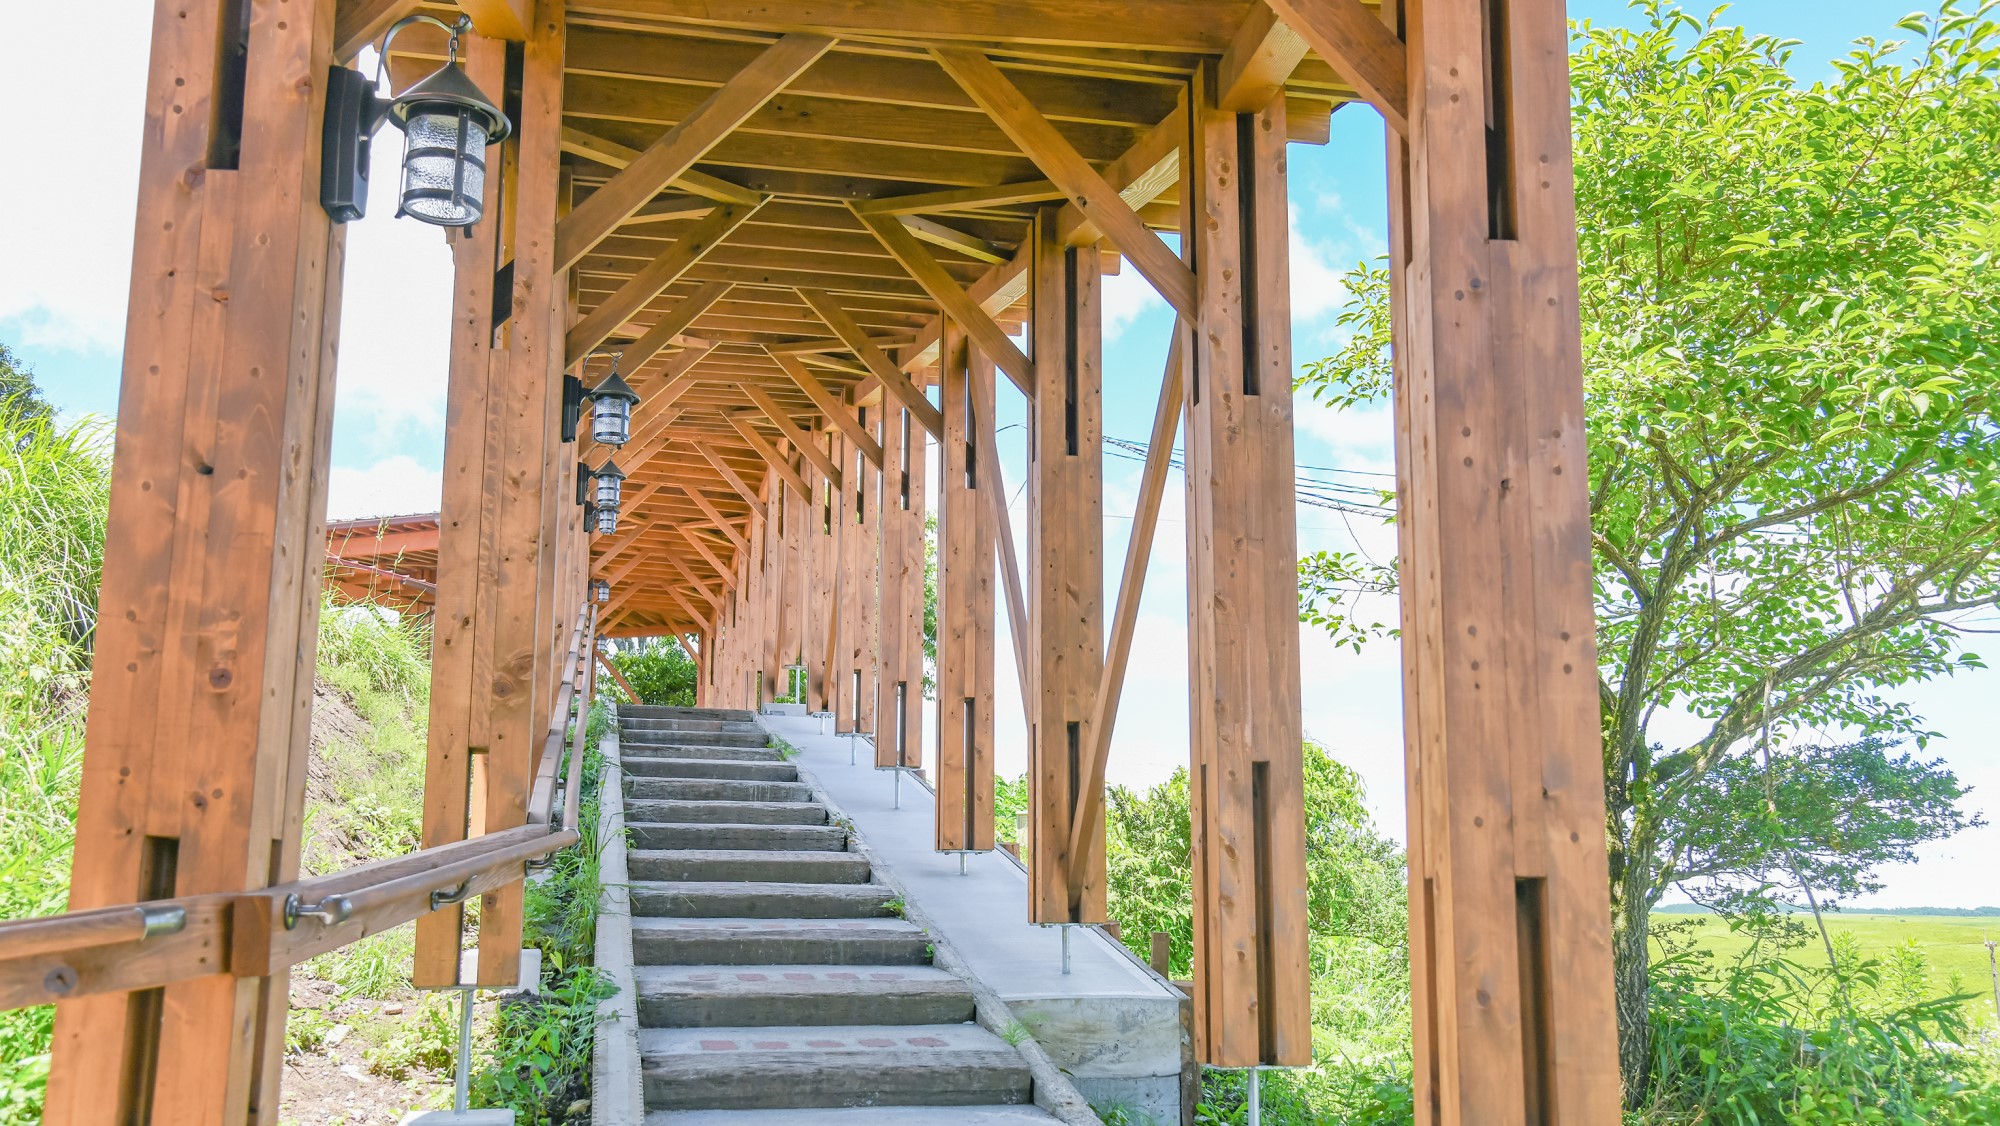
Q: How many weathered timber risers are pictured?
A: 13